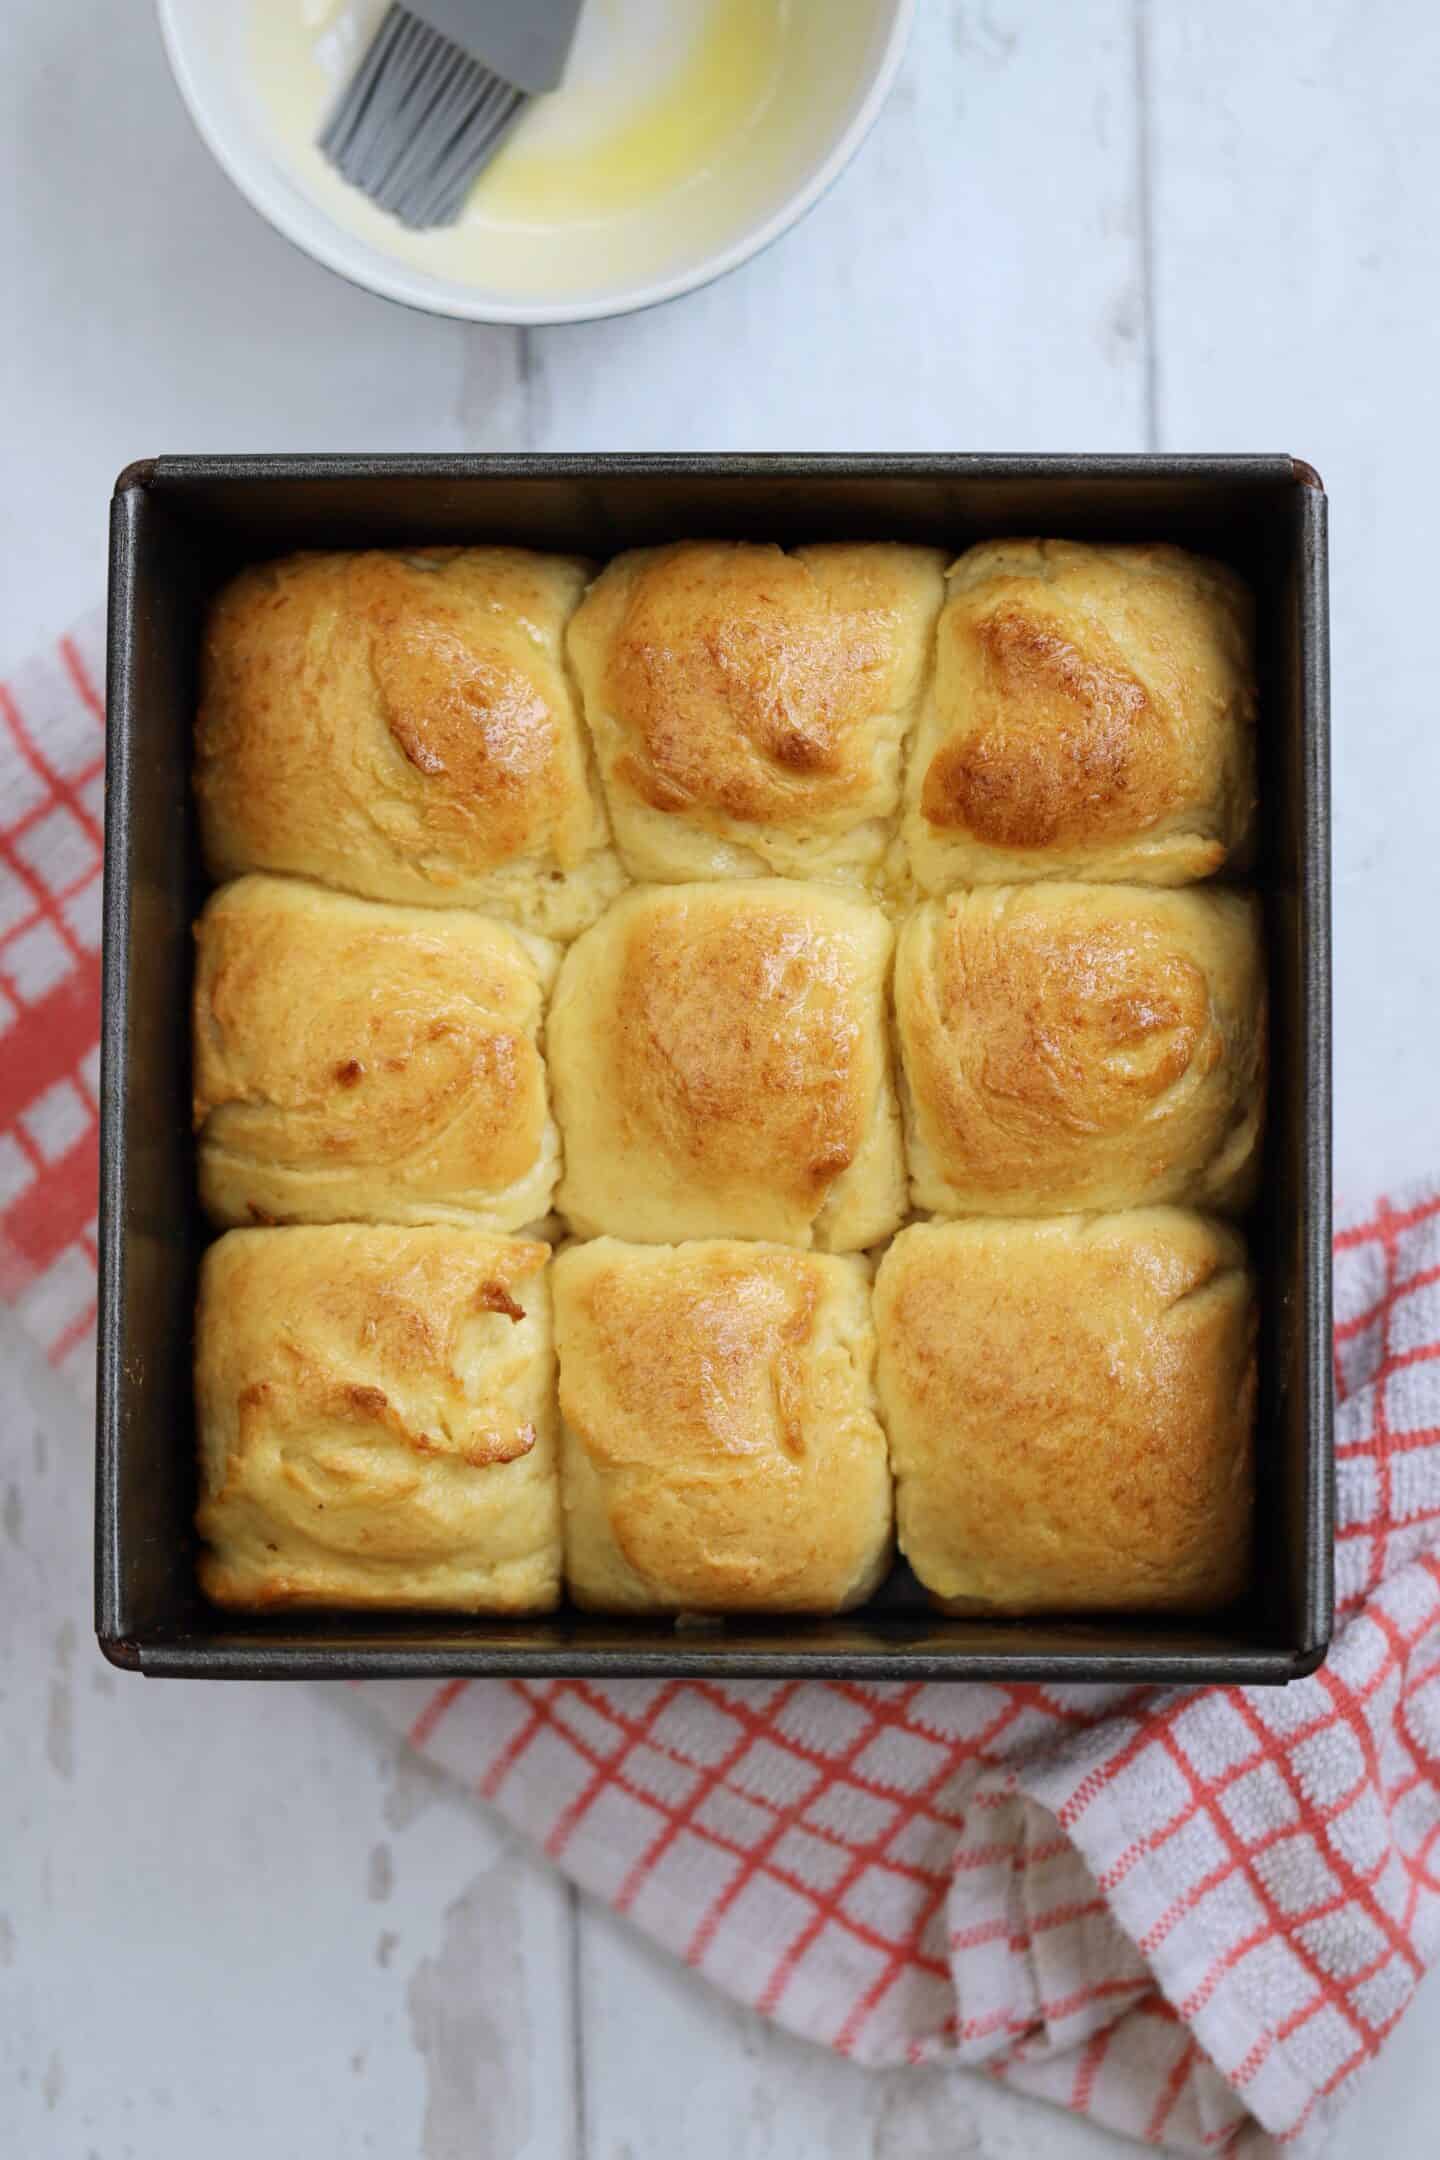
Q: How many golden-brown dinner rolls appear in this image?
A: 9